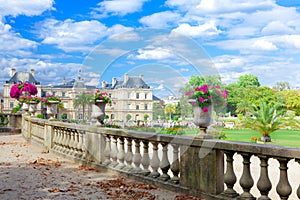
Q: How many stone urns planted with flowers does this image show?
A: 5